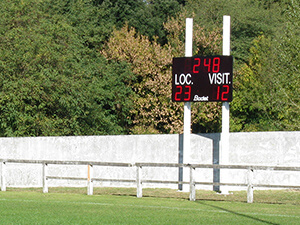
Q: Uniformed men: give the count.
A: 0